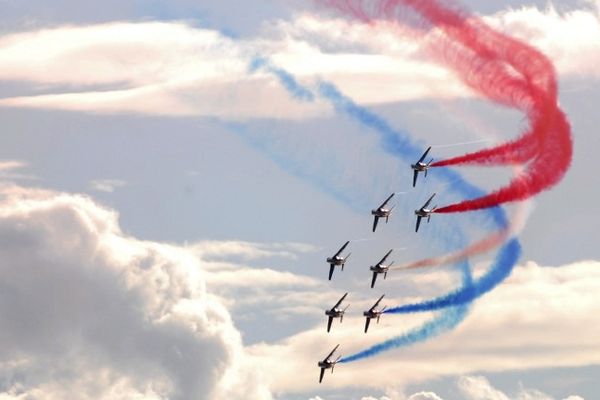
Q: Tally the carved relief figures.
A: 0